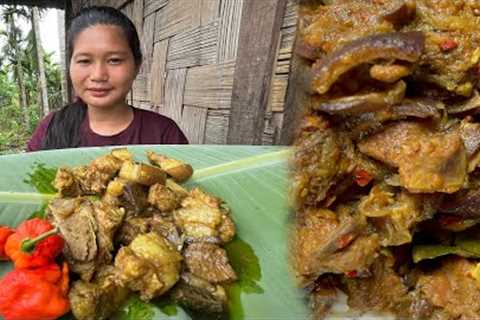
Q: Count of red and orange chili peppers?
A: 3